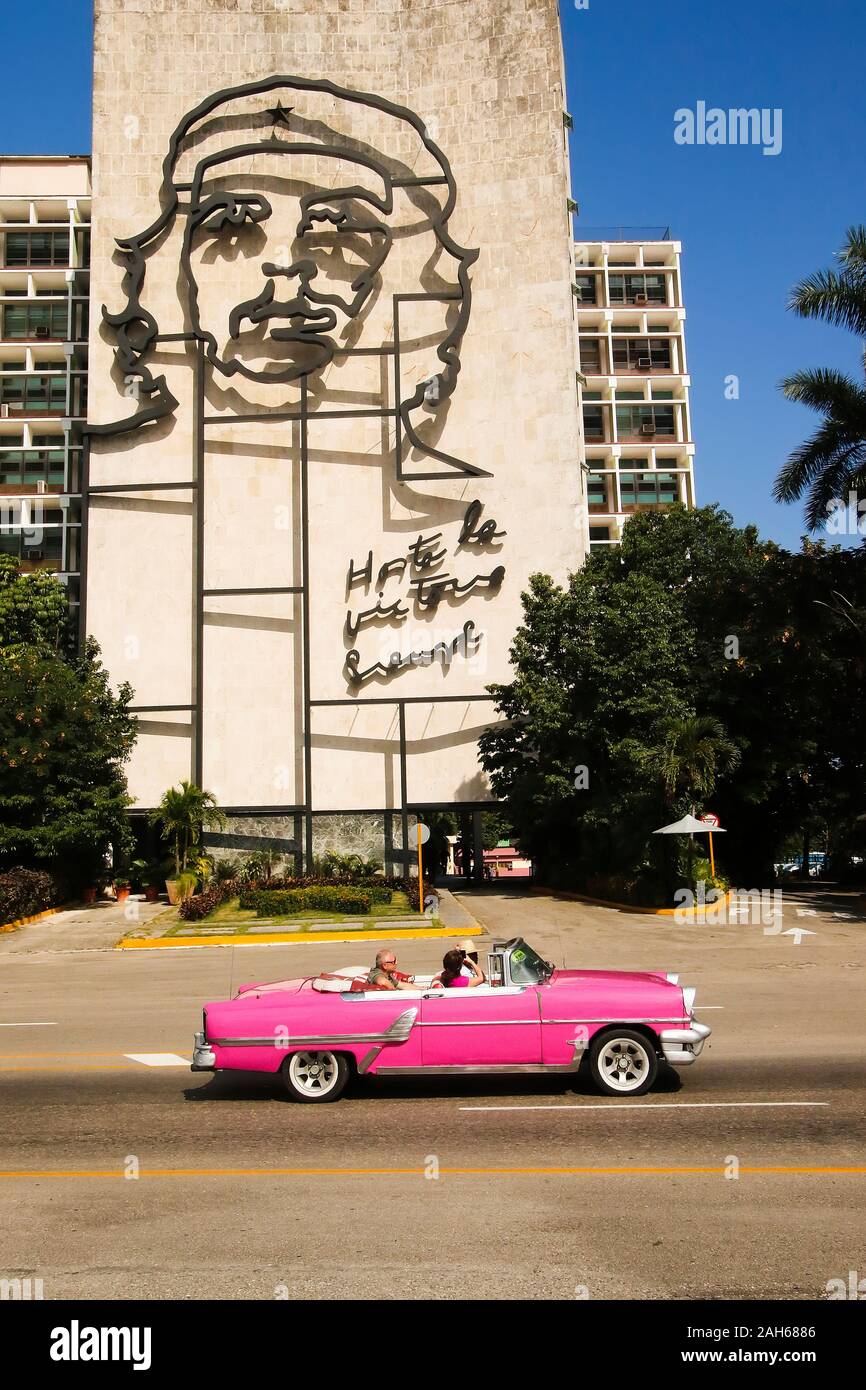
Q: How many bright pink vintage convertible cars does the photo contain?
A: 1